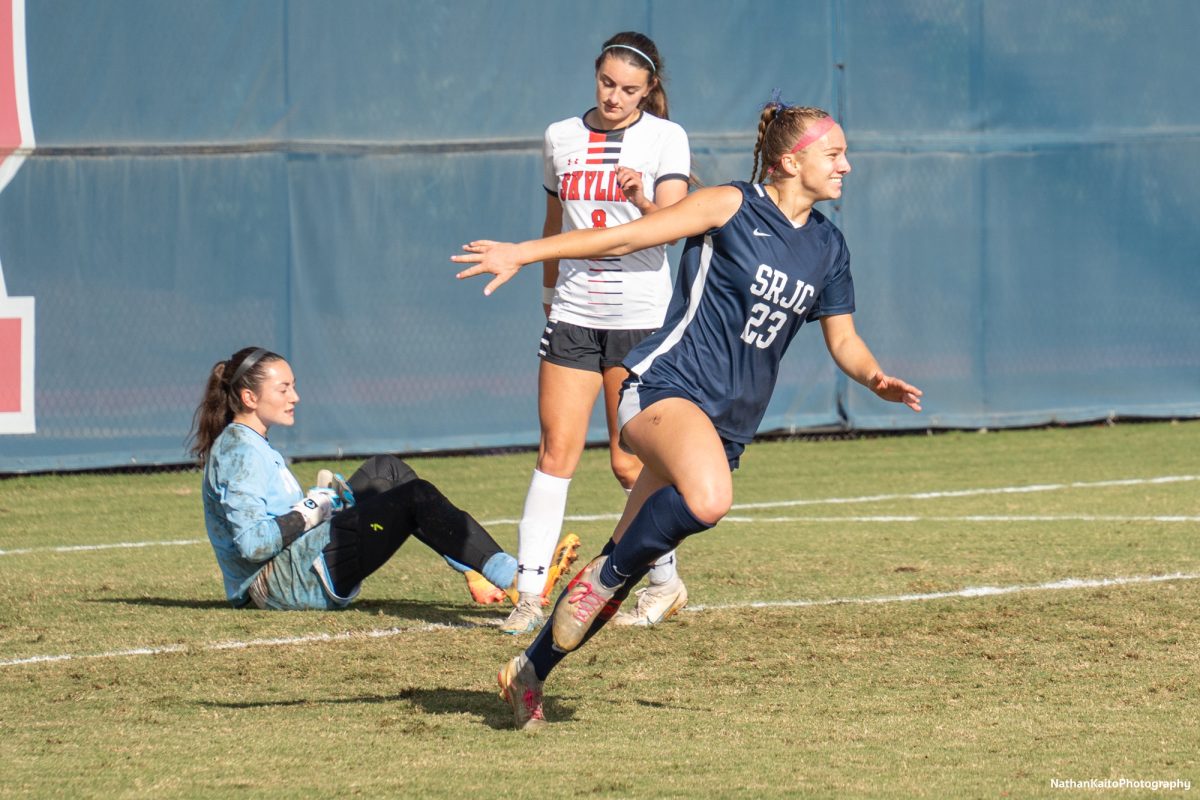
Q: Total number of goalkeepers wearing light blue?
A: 1